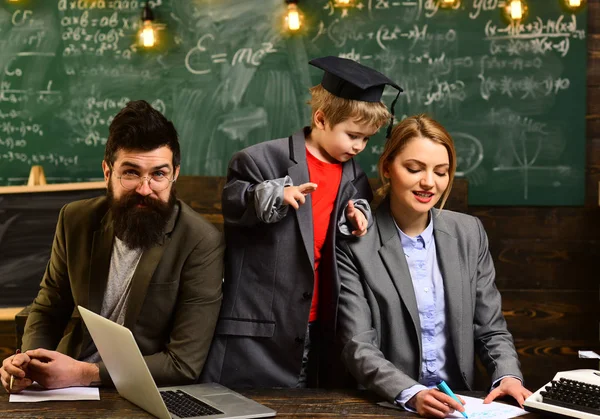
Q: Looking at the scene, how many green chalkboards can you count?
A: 1